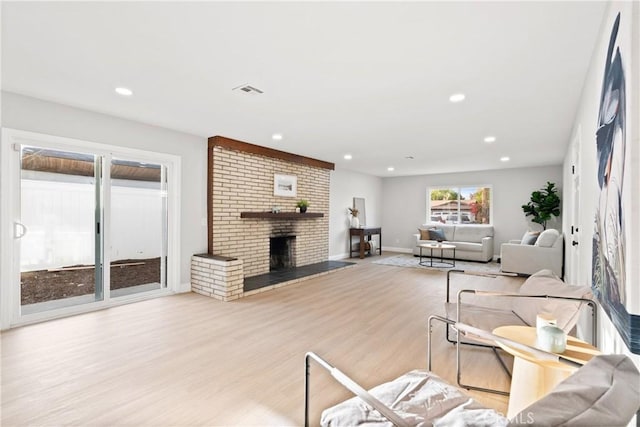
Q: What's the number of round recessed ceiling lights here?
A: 7